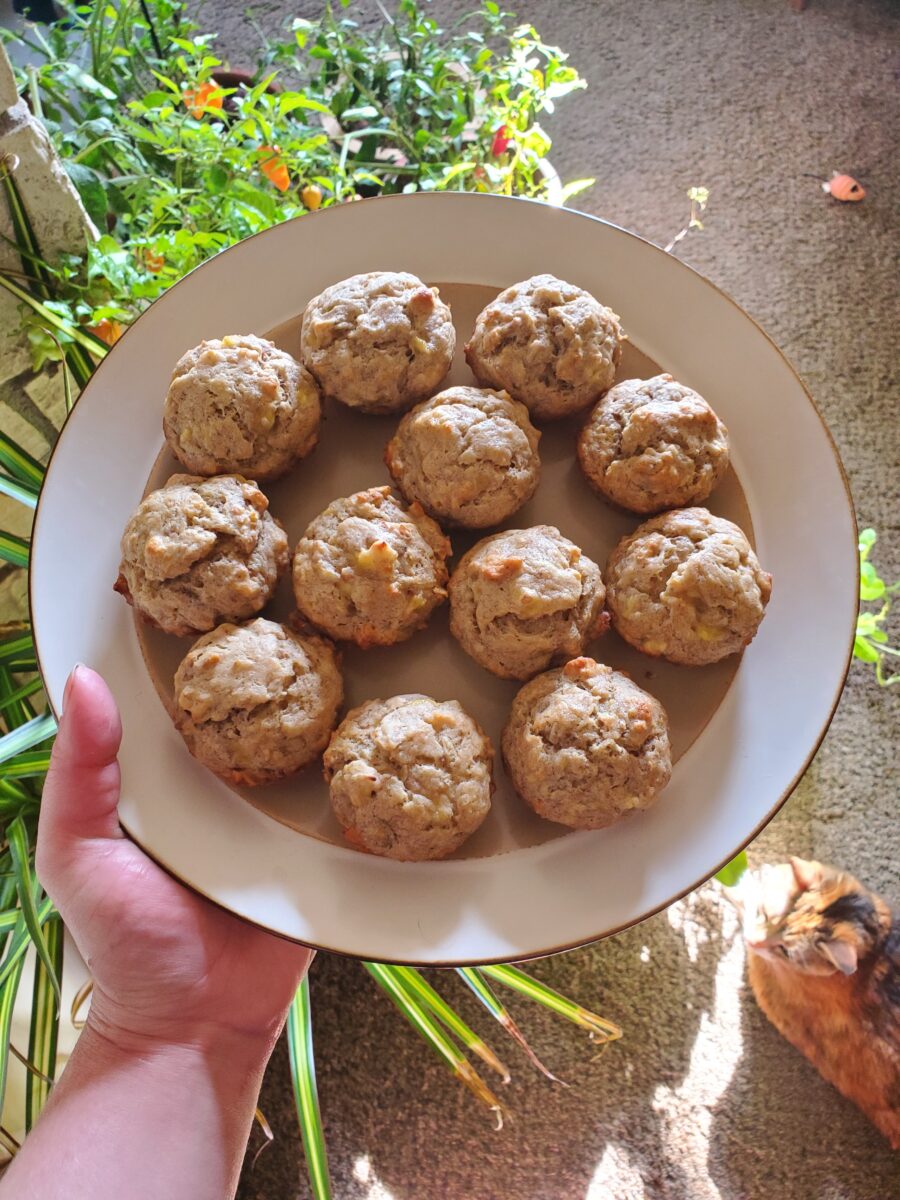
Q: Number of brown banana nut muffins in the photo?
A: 12